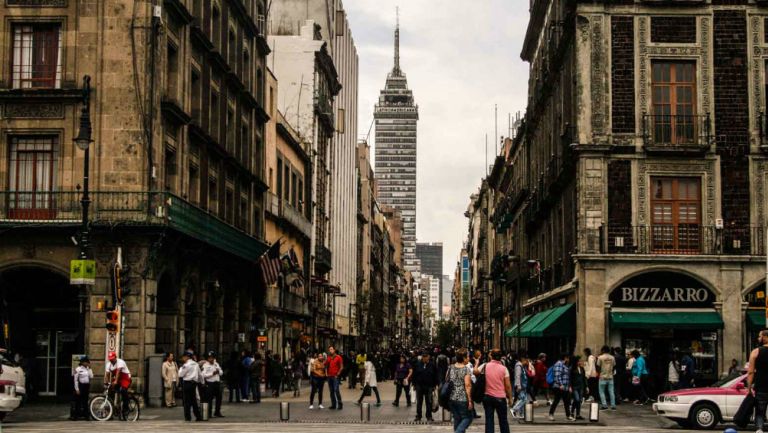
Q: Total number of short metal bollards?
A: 6